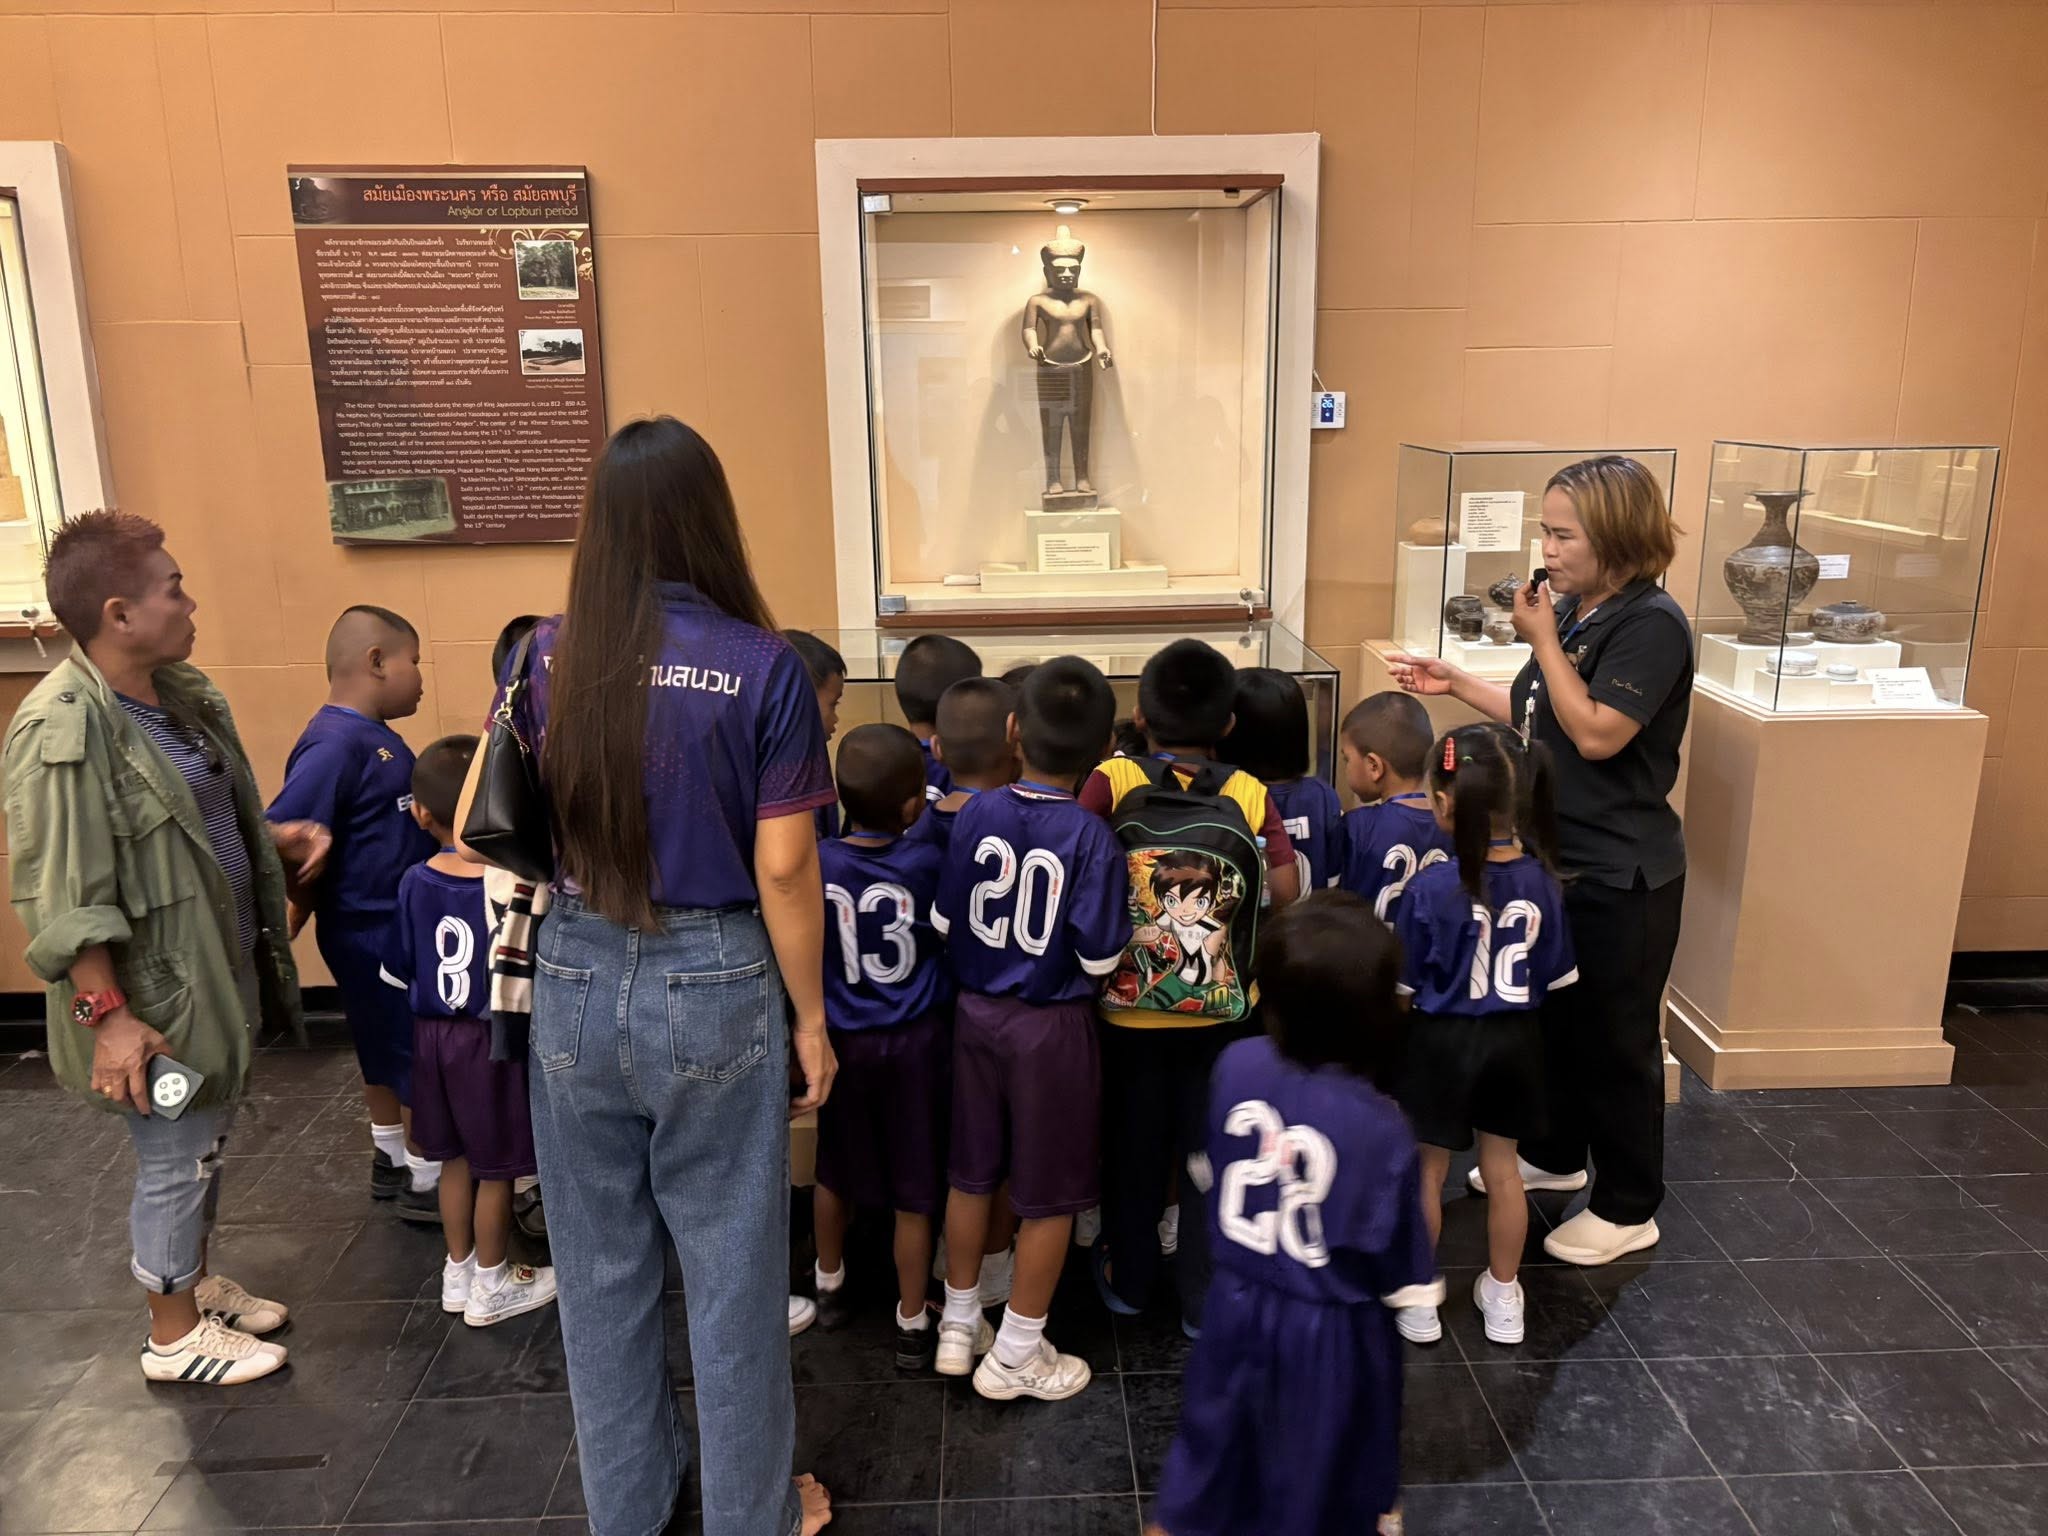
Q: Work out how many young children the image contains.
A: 15